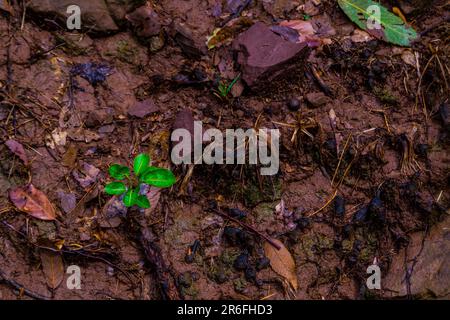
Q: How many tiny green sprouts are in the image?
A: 2